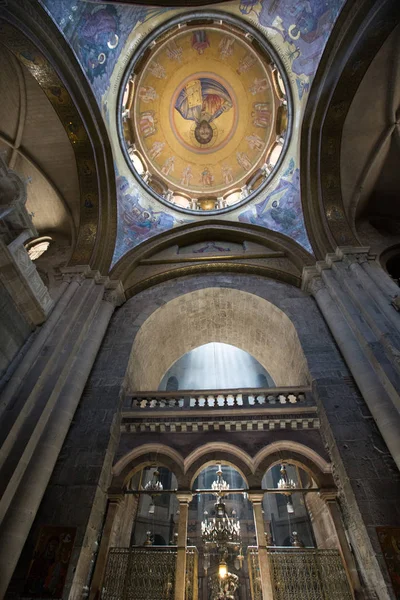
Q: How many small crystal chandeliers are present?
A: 3